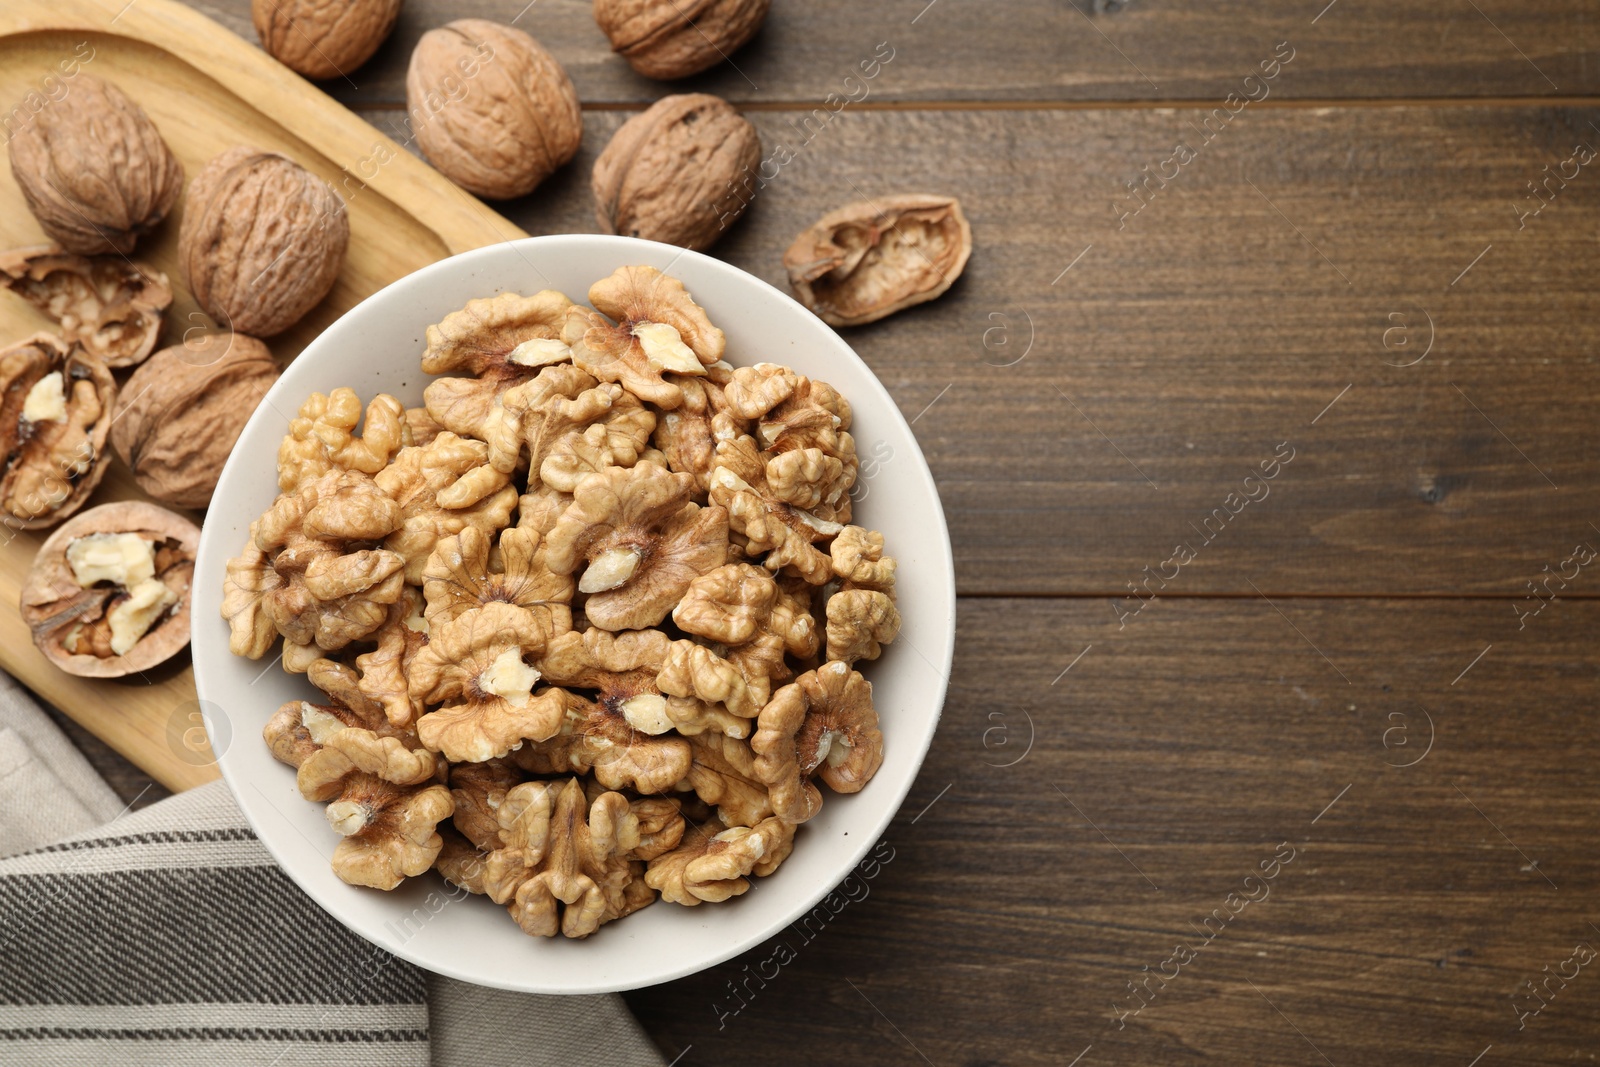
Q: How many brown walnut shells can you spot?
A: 11